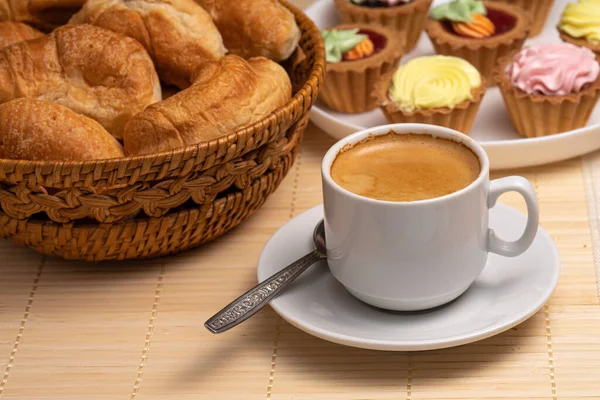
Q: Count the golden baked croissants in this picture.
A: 7